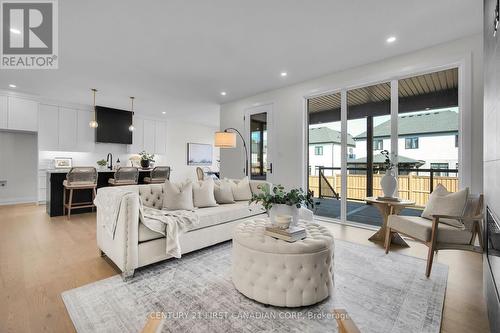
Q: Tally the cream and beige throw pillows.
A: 5